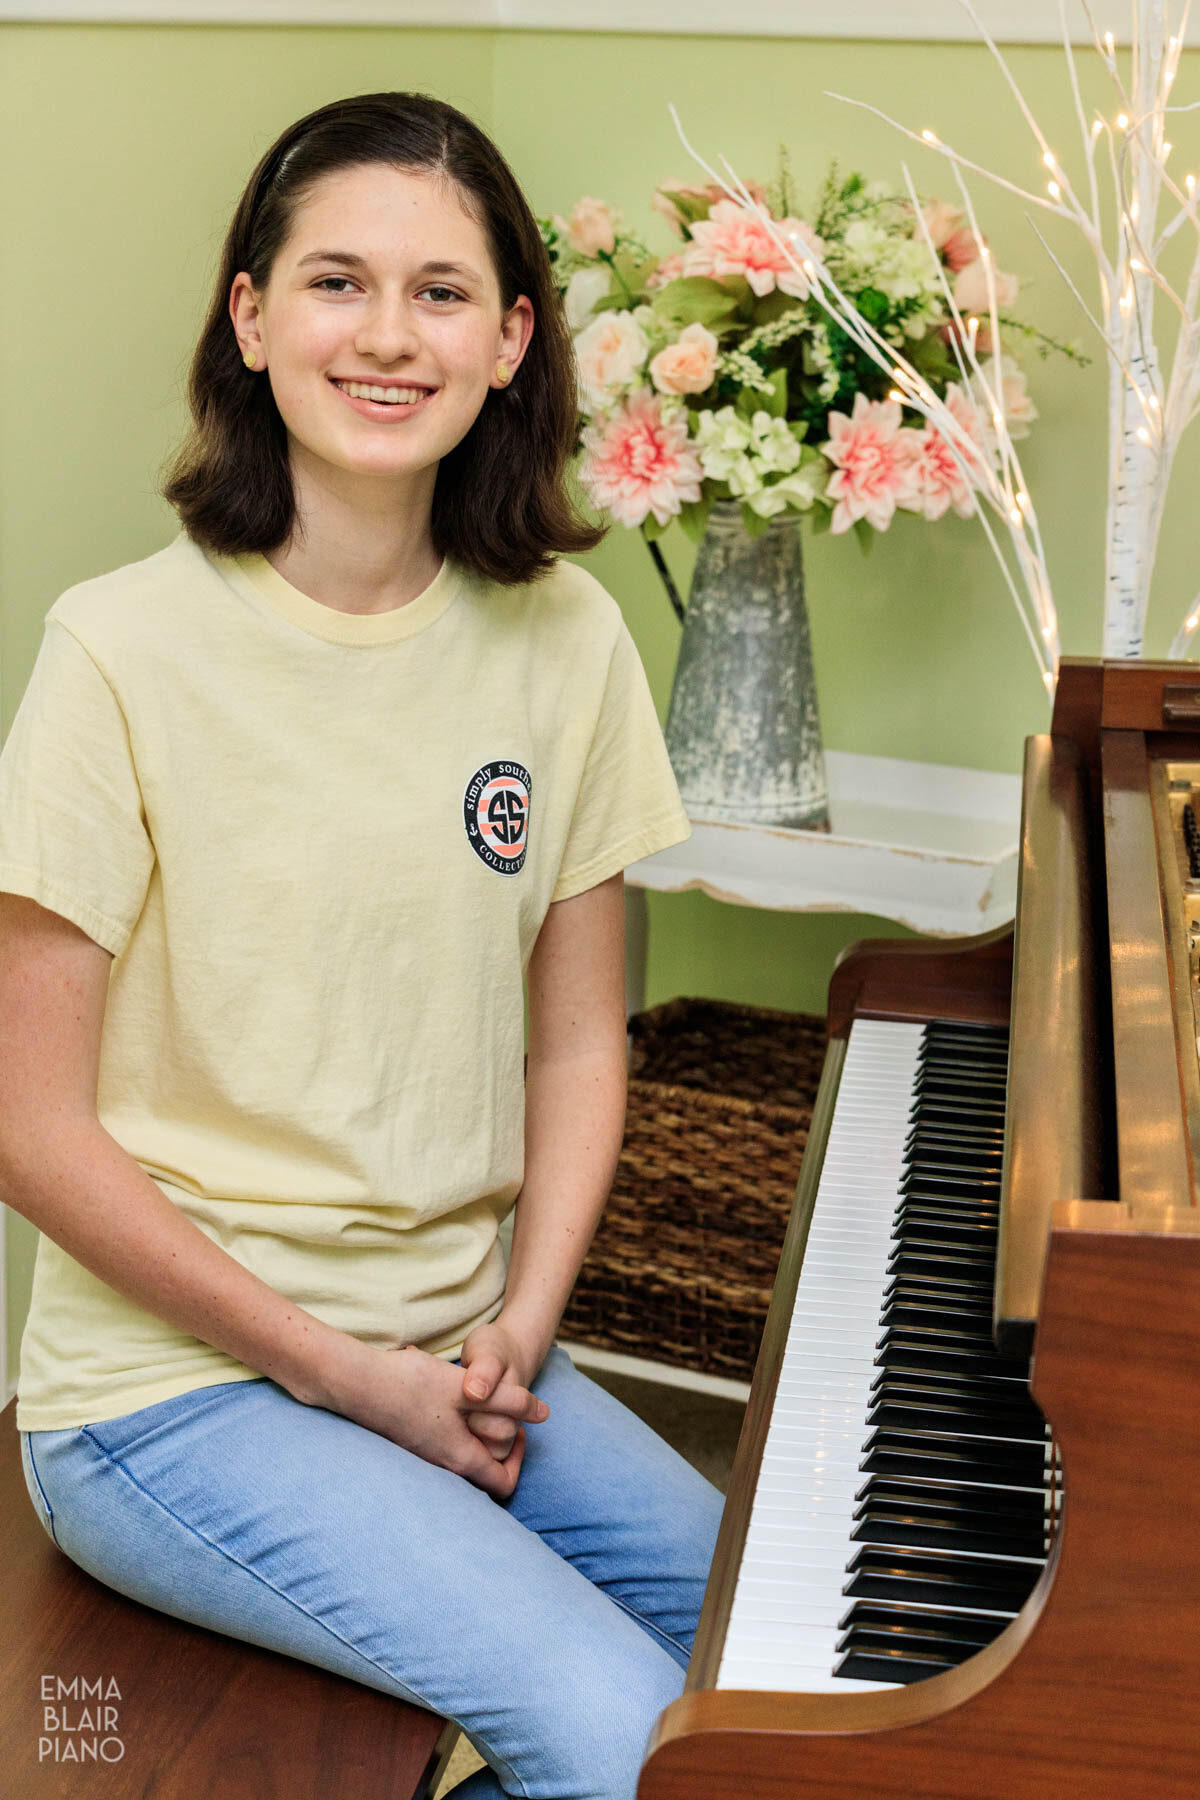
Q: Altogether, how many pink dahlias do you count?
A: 4